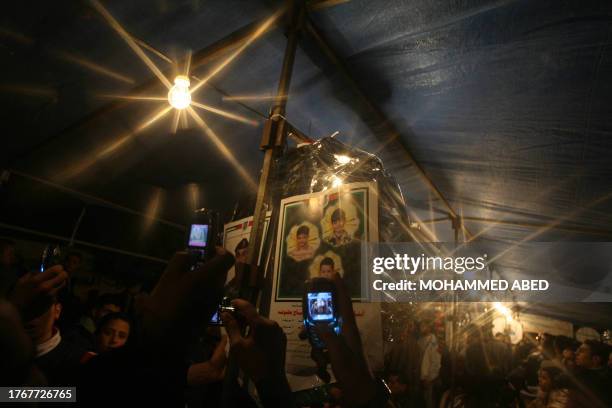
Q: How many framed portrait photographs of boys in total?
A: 3